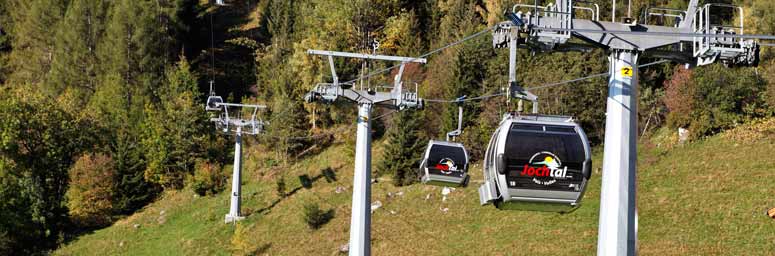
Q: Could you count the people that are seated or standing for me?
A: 0